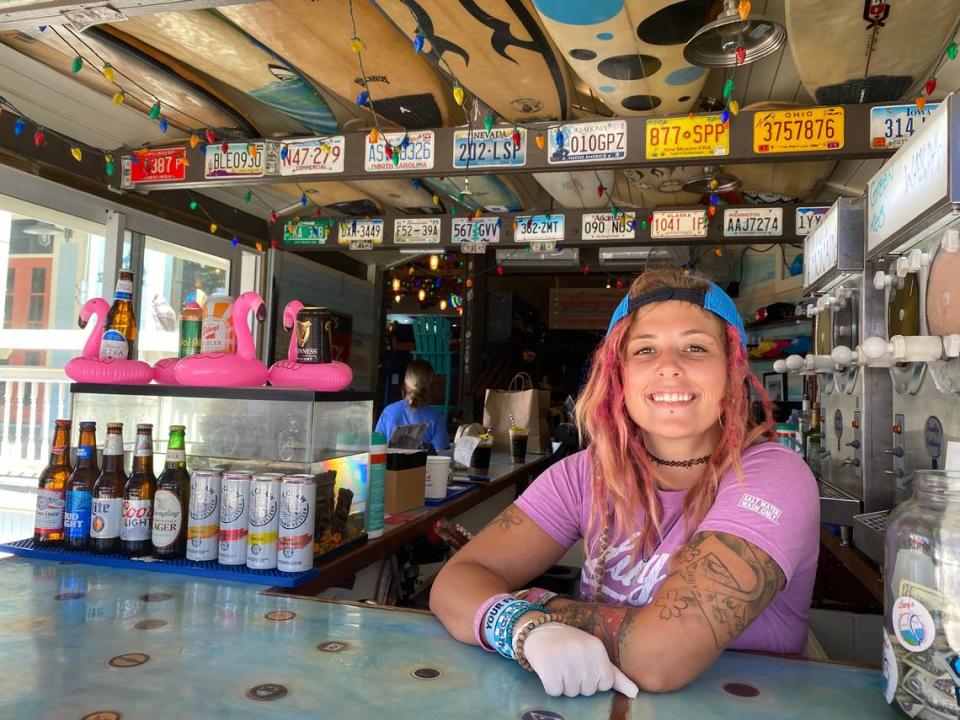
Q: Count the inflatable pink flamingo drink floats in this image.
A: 4